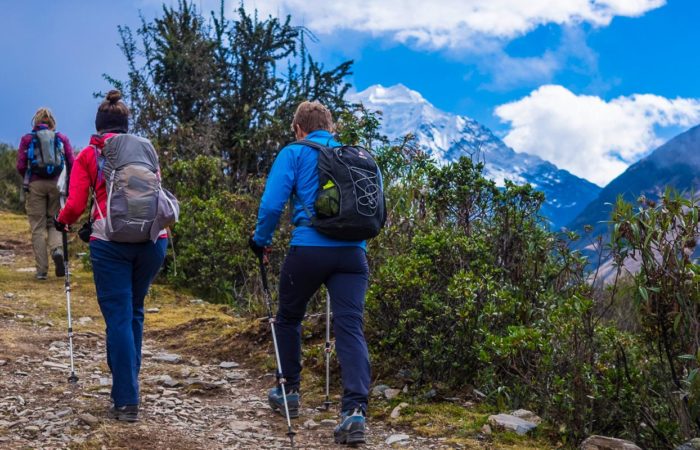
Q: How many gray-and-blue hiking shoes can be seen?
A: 2